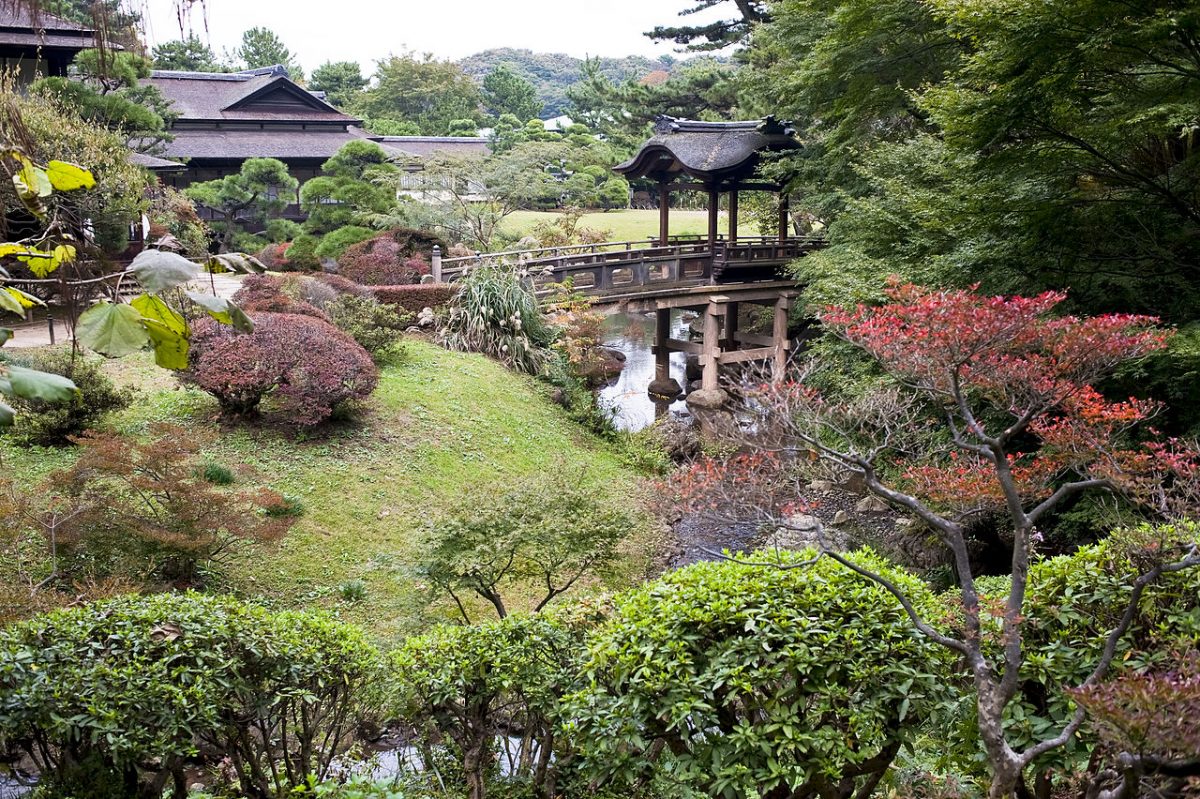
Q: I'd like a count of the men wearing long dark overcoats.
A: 0